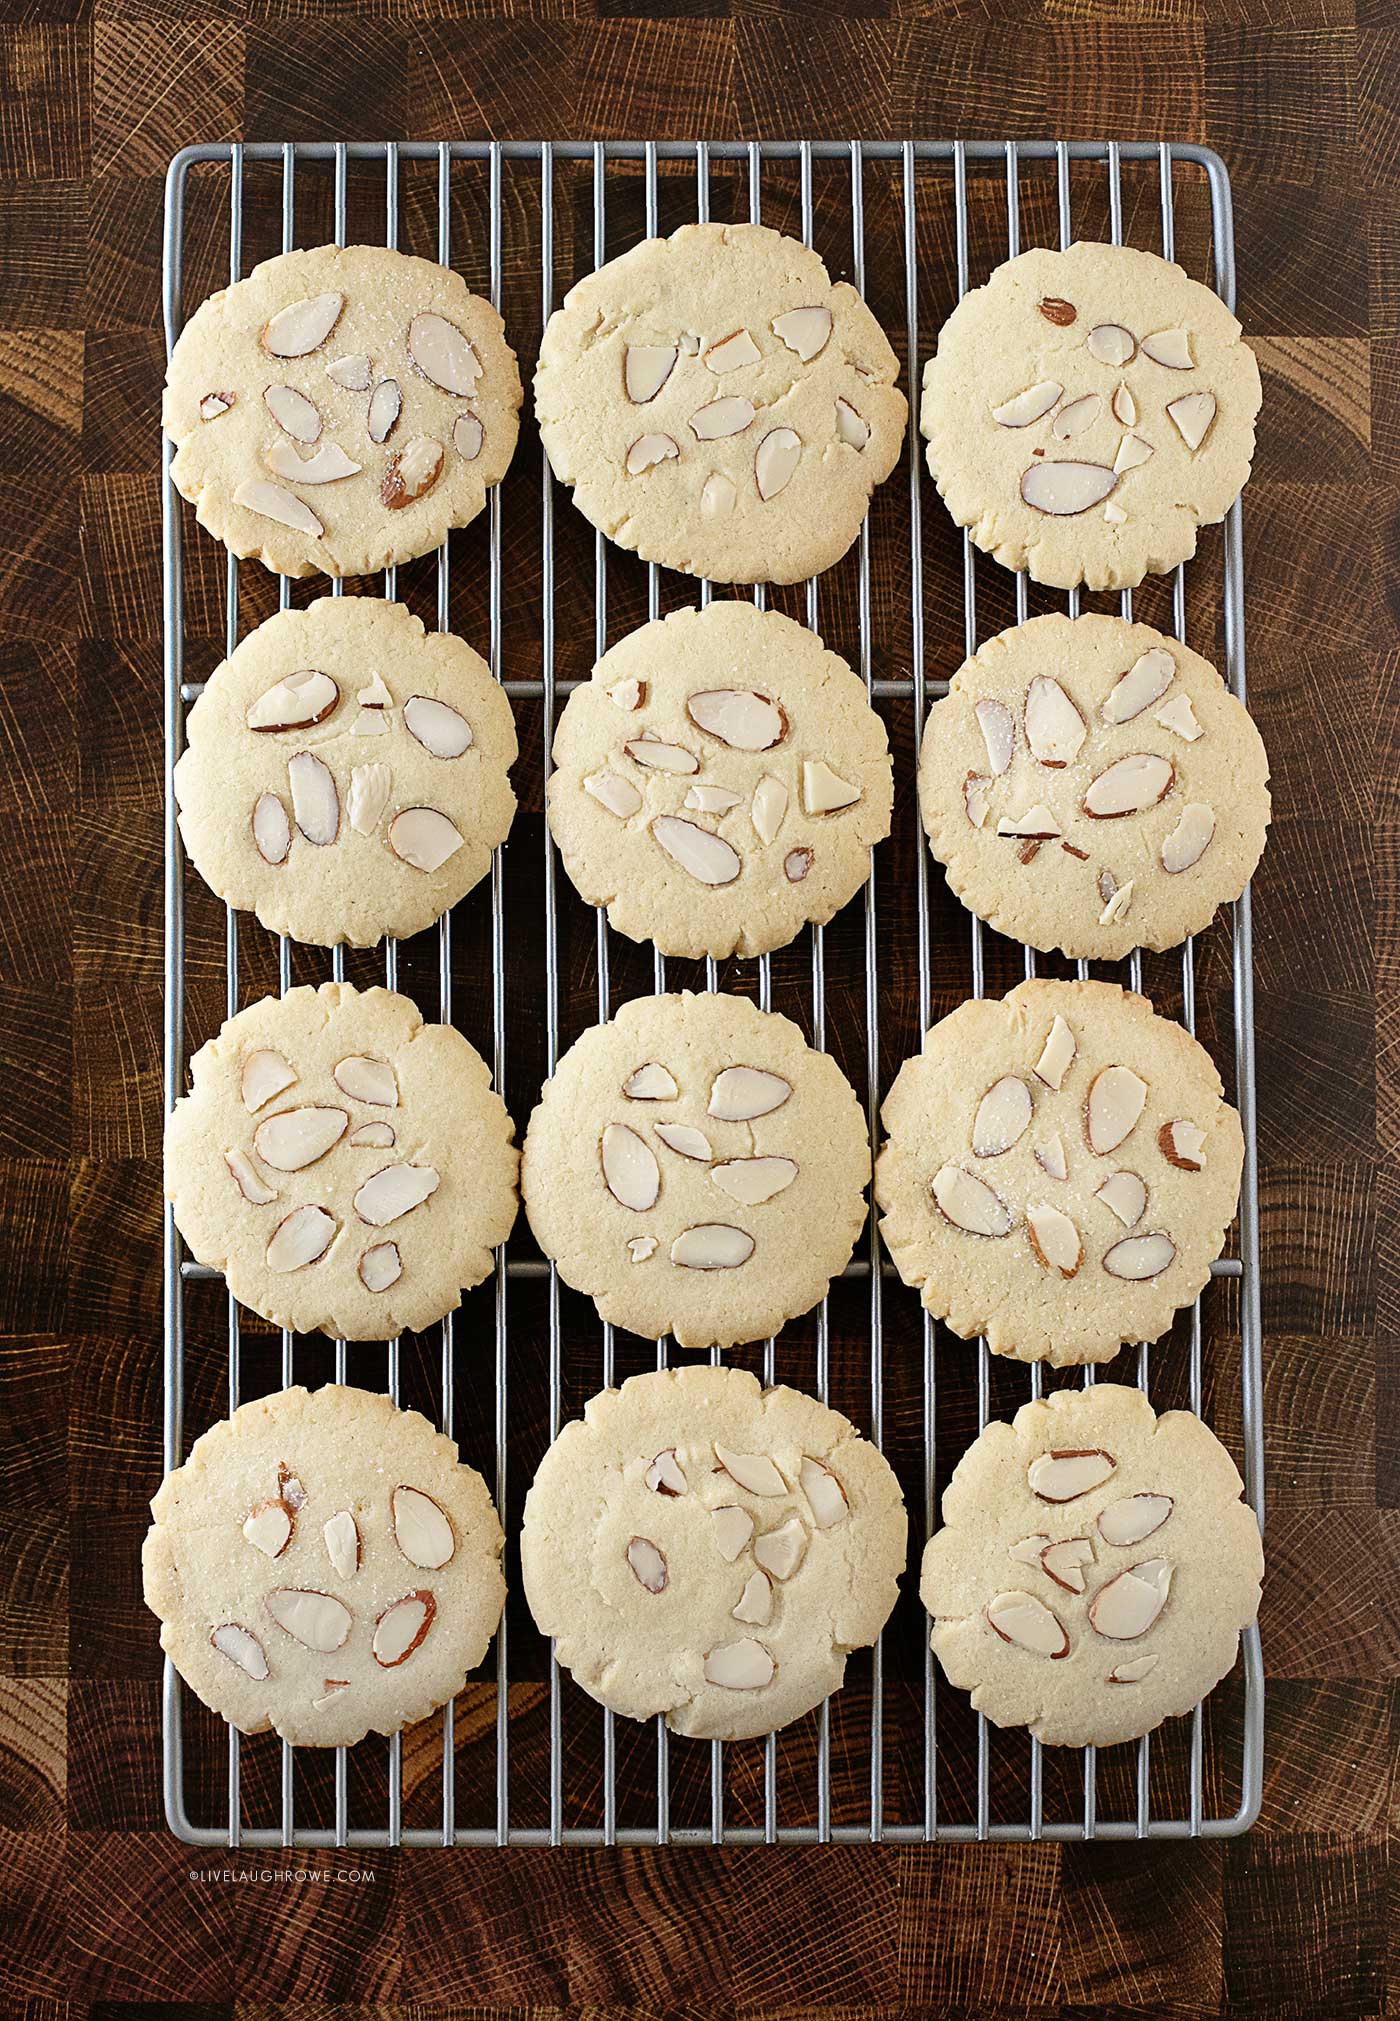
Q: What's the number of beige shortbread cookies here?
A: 12